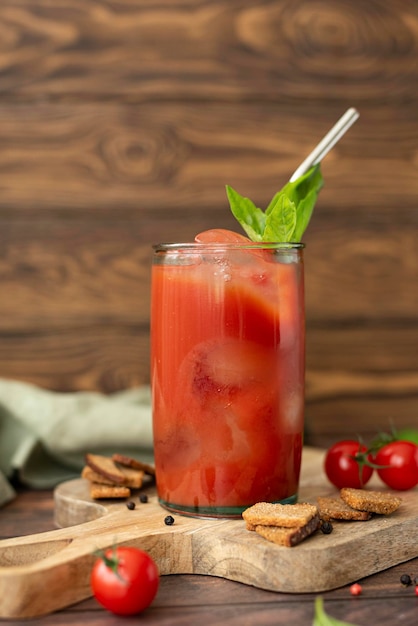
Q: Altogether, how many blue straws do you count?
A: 0